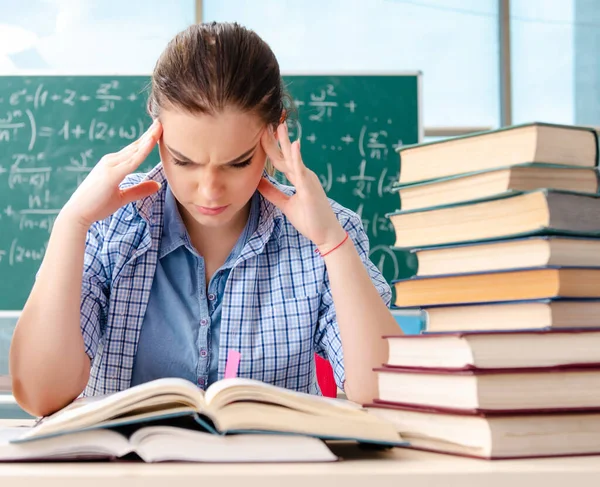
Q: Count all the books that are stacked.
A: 9